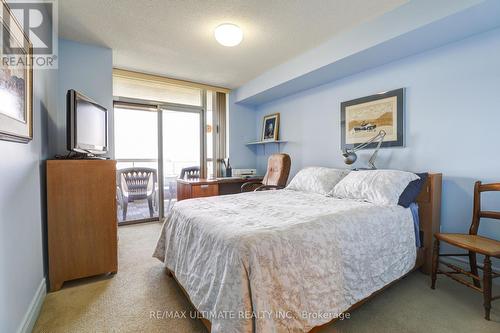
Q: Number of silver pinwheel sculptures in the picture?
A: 0